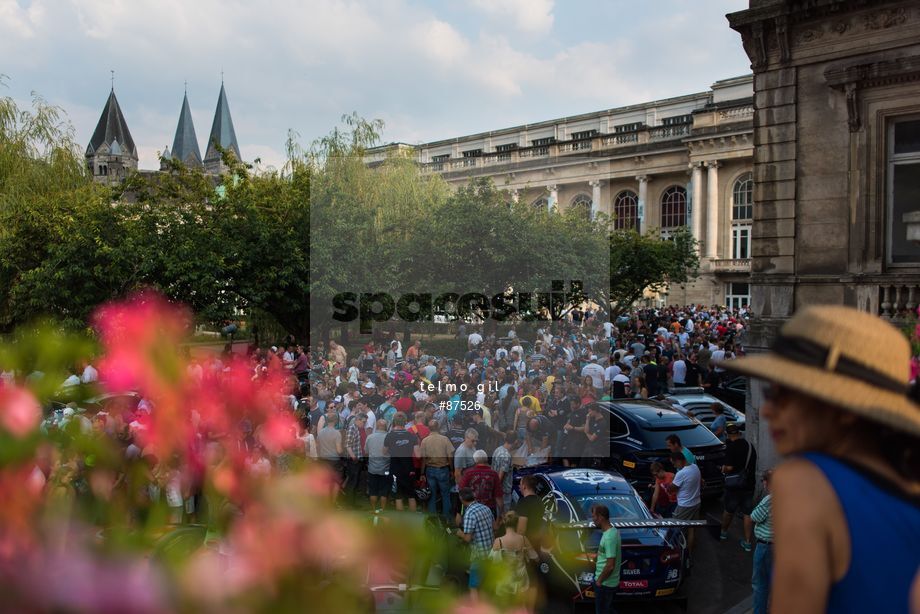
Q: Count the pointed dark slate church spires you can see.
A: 3